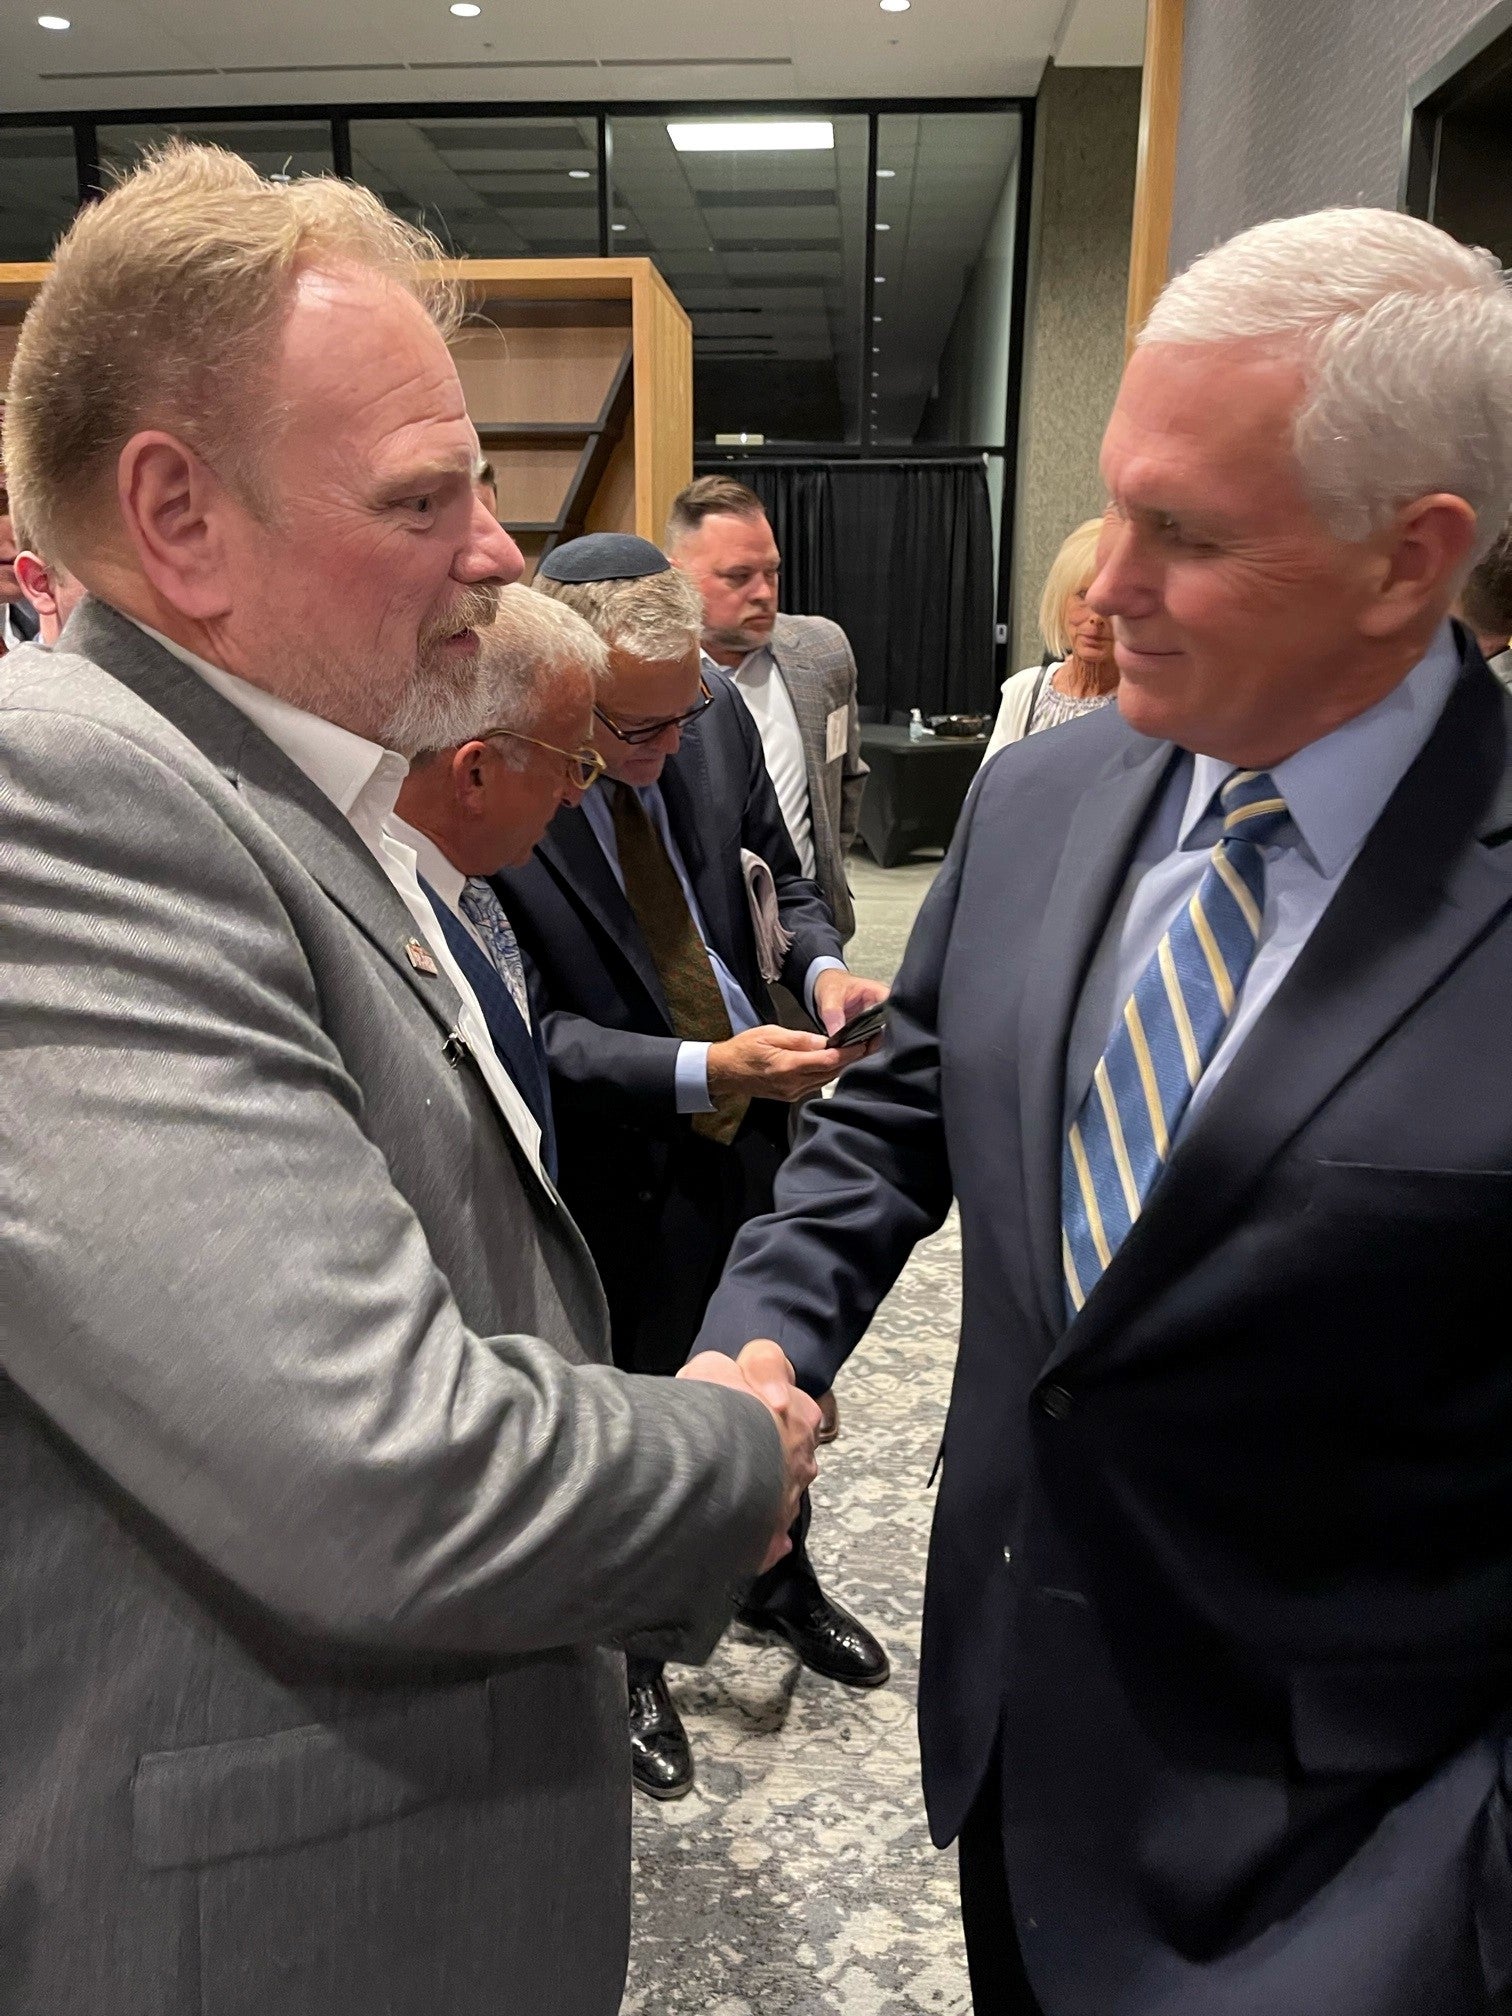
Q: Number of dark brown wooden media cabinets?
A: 0